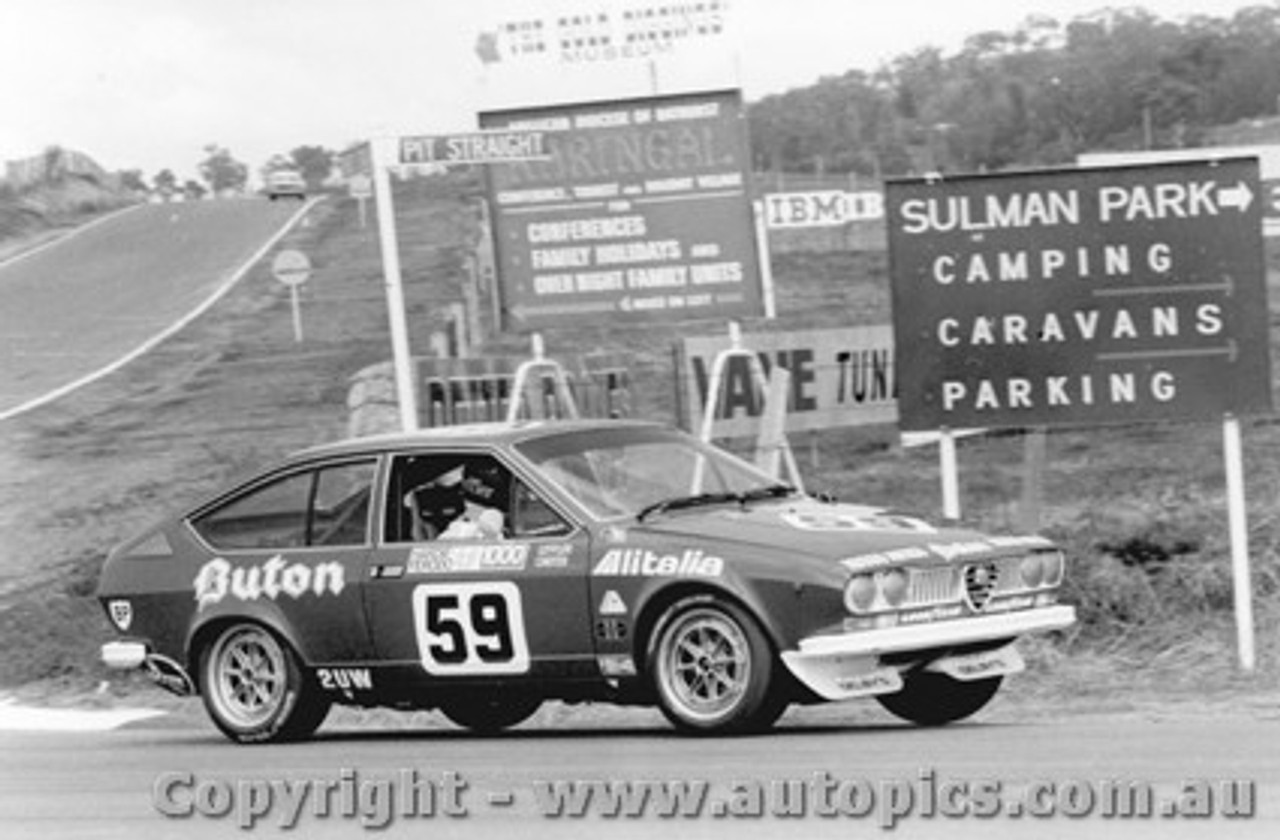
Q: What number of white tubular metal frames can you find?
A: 2